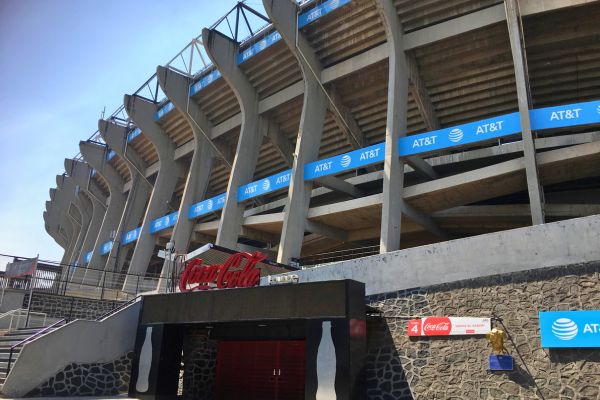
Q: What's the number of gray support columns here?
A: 13